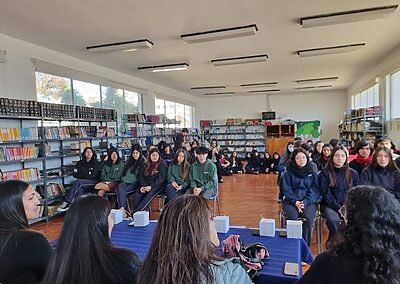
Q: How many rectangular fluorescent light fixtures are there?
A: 12